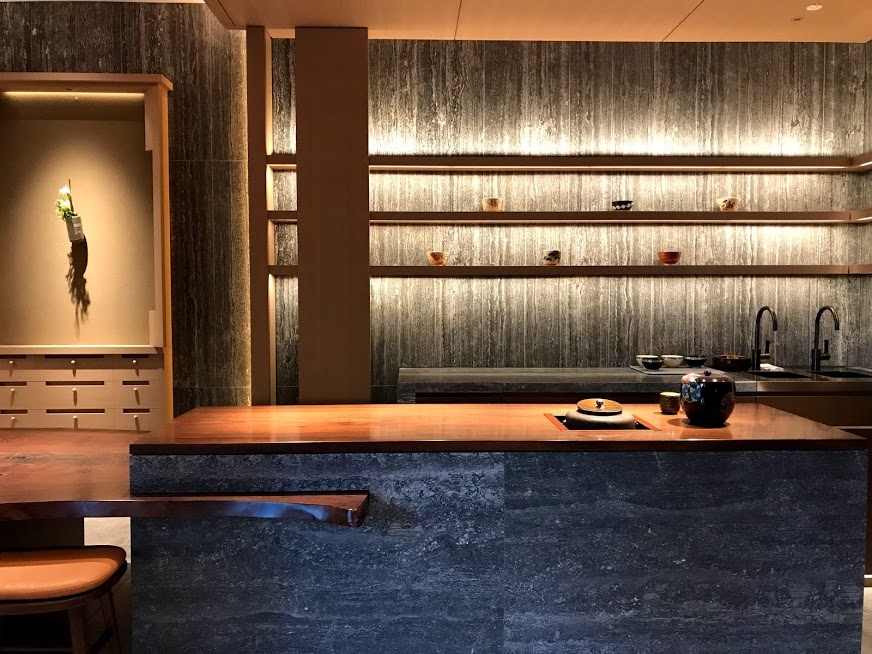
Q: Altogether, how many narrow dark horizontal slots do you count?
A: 9